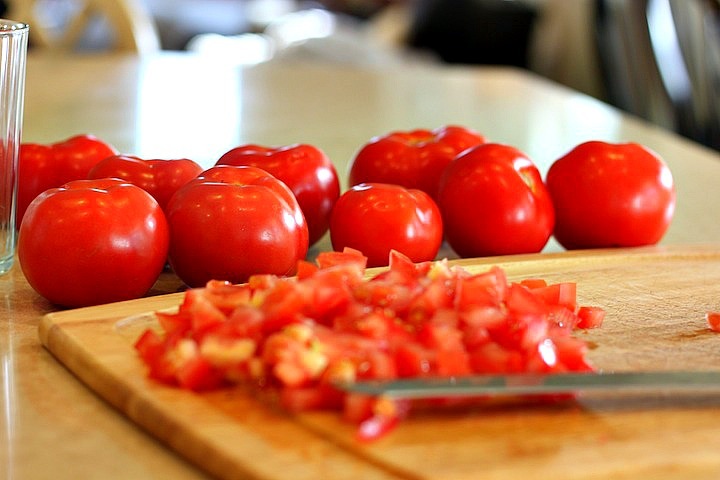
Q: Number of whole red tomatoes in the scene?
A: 9